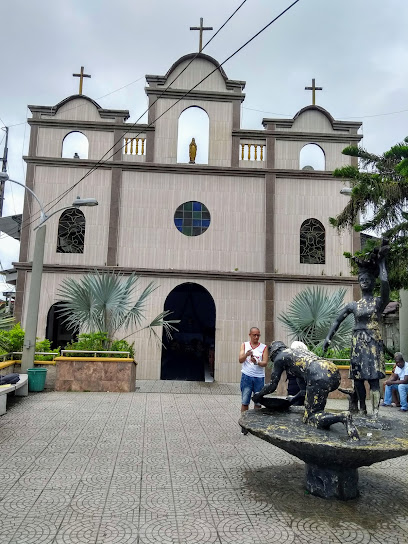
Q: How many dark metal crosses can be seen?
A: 3